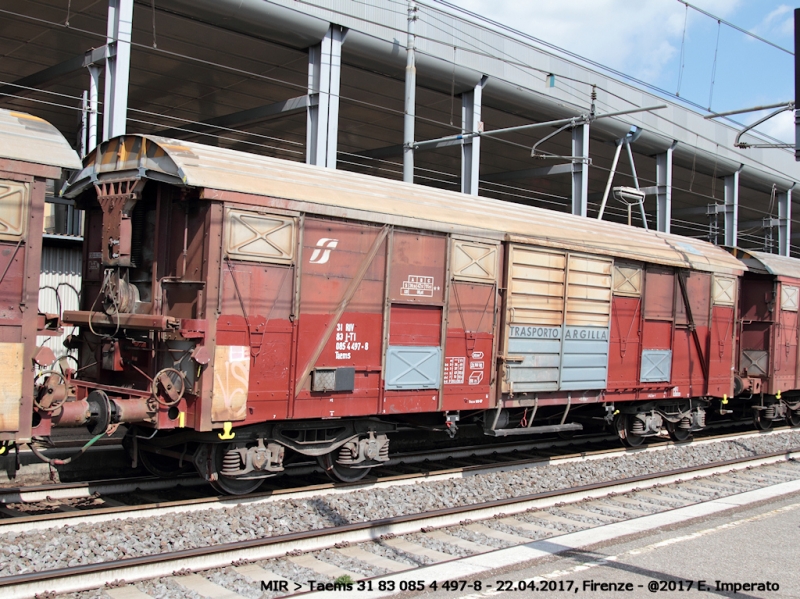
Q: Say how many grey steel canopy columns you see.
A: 7